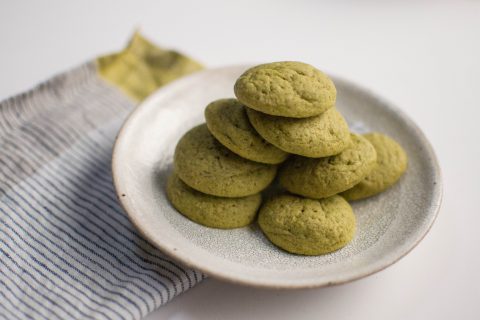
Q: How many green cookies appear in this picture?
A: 8